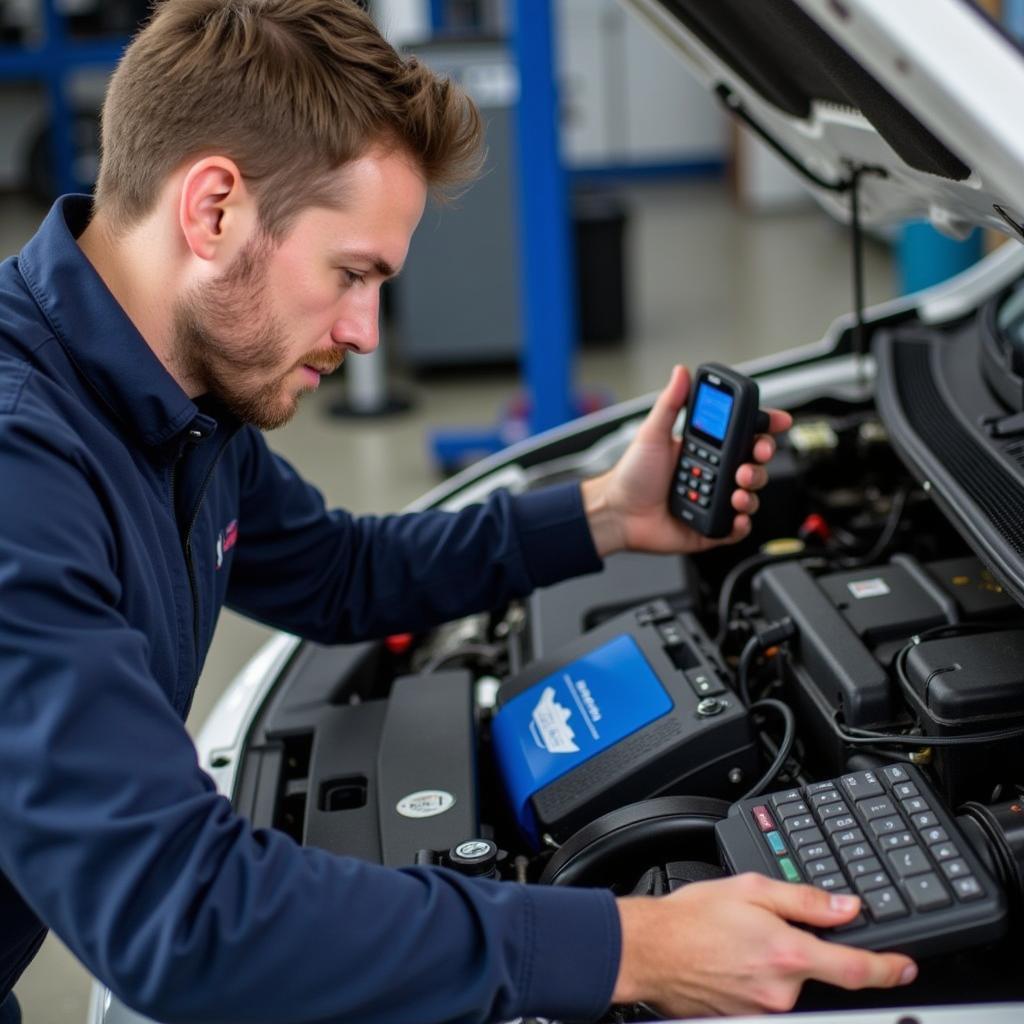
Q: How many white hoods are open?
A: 1